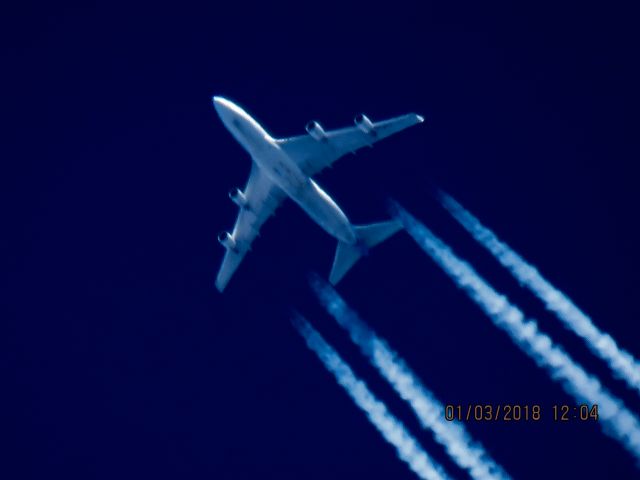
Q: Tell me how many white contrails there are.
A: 4